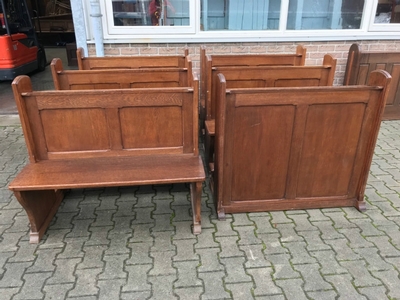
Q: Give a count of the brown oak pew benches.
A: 6